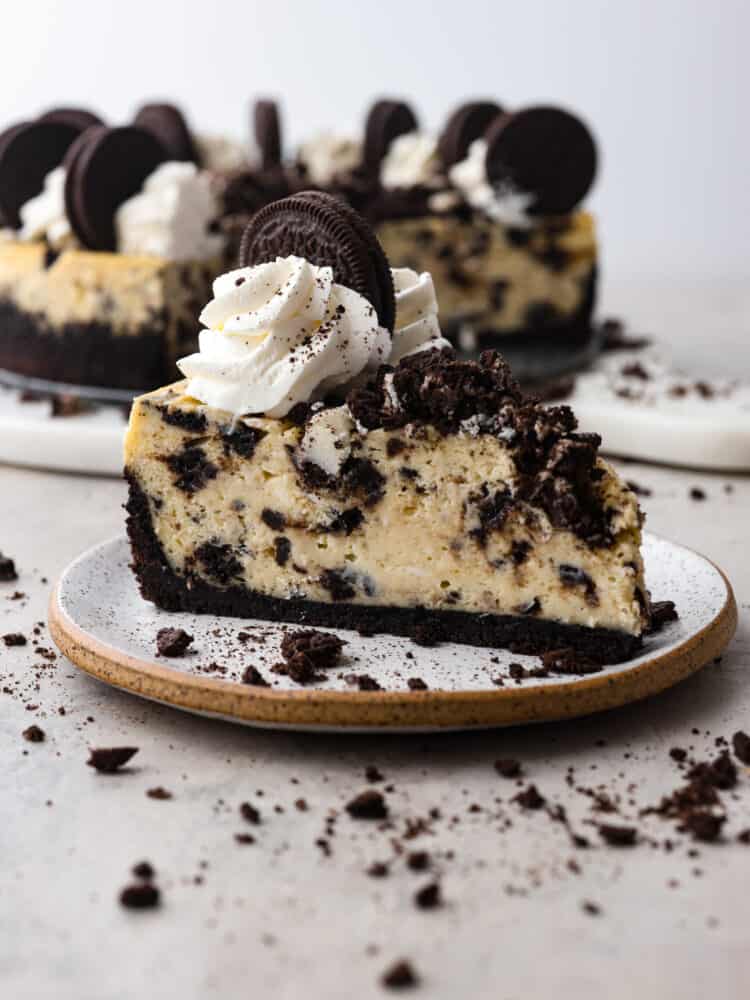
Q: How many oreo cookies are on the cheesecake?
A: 9